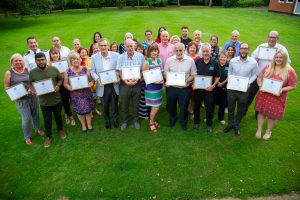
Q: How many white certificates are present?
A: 12